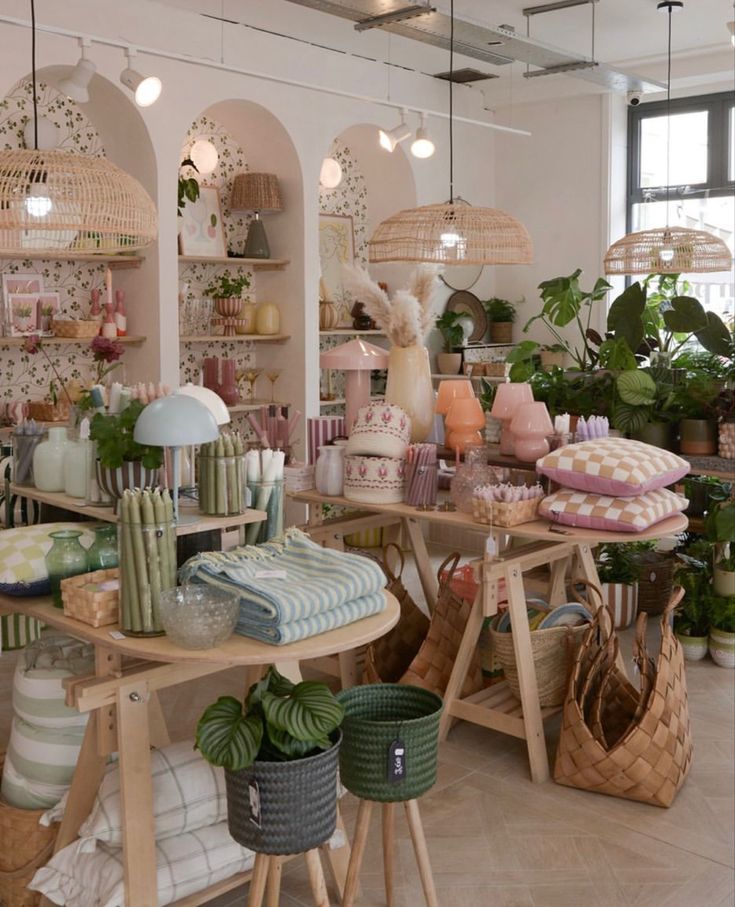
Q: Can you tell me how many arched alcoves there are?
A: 3